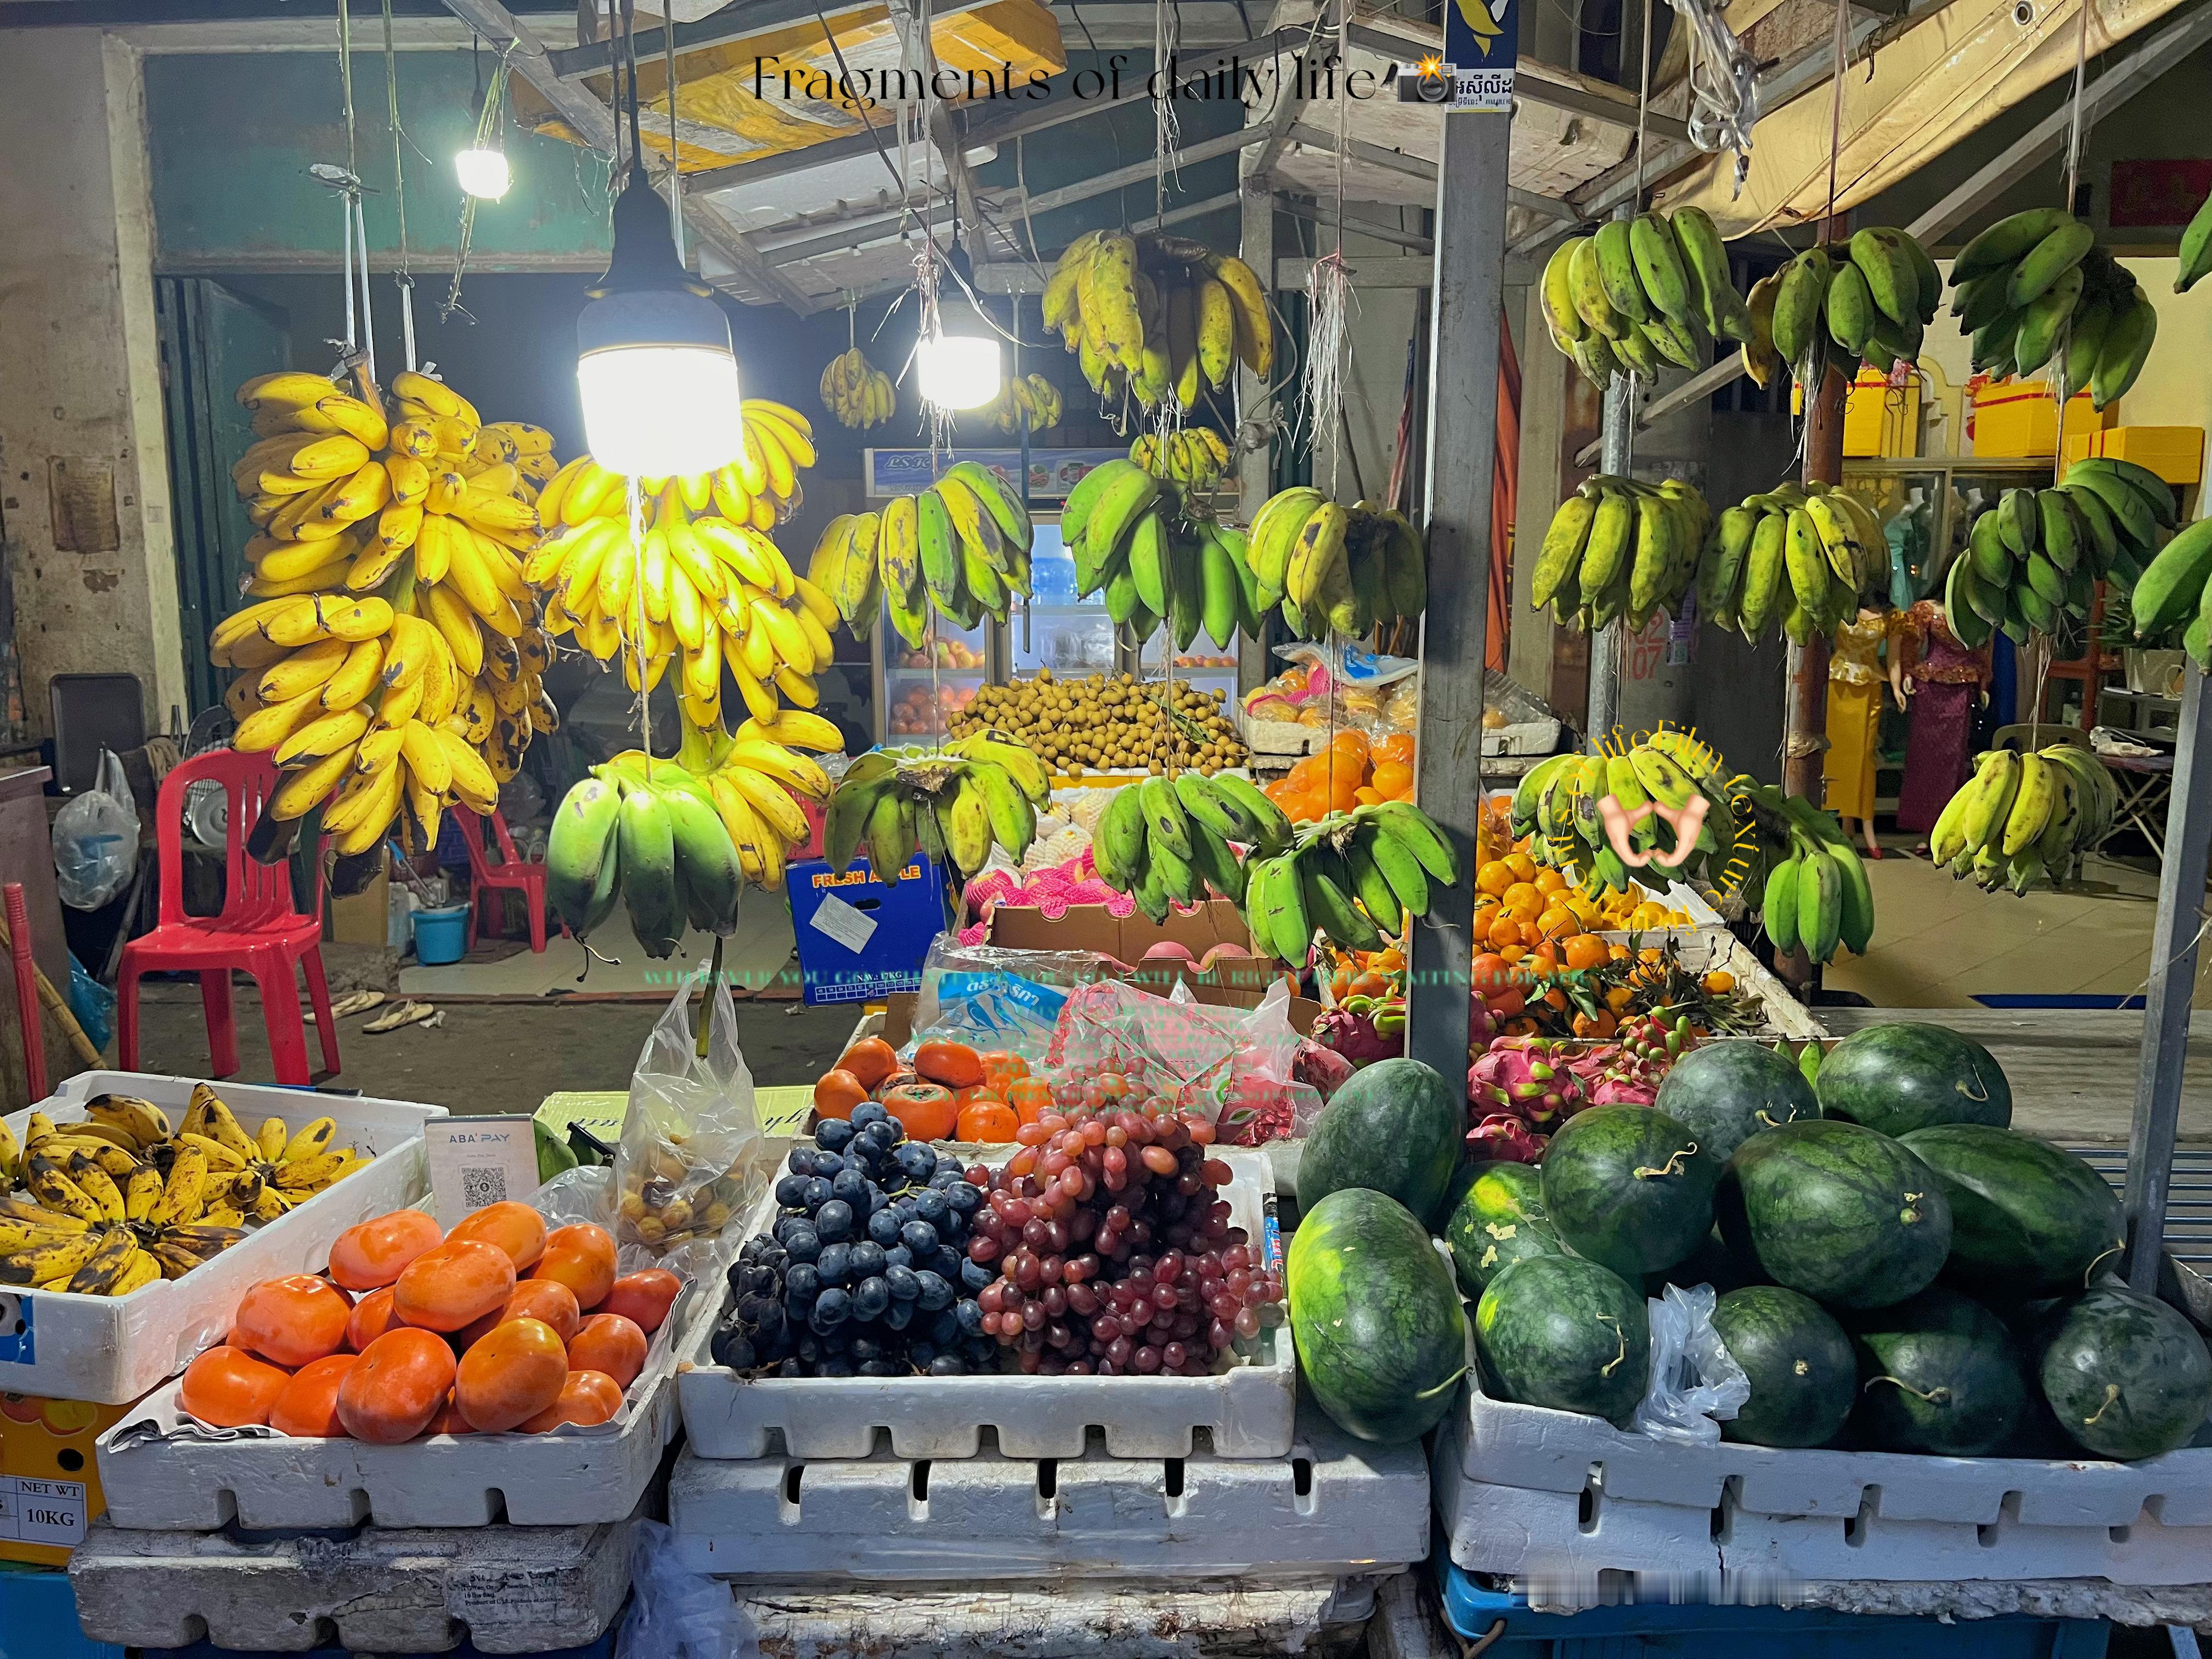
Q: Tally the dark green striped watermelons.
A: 12